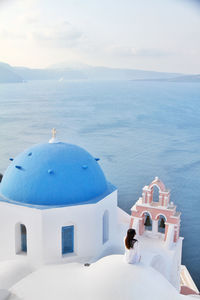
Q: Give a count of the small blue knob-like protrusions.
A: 6